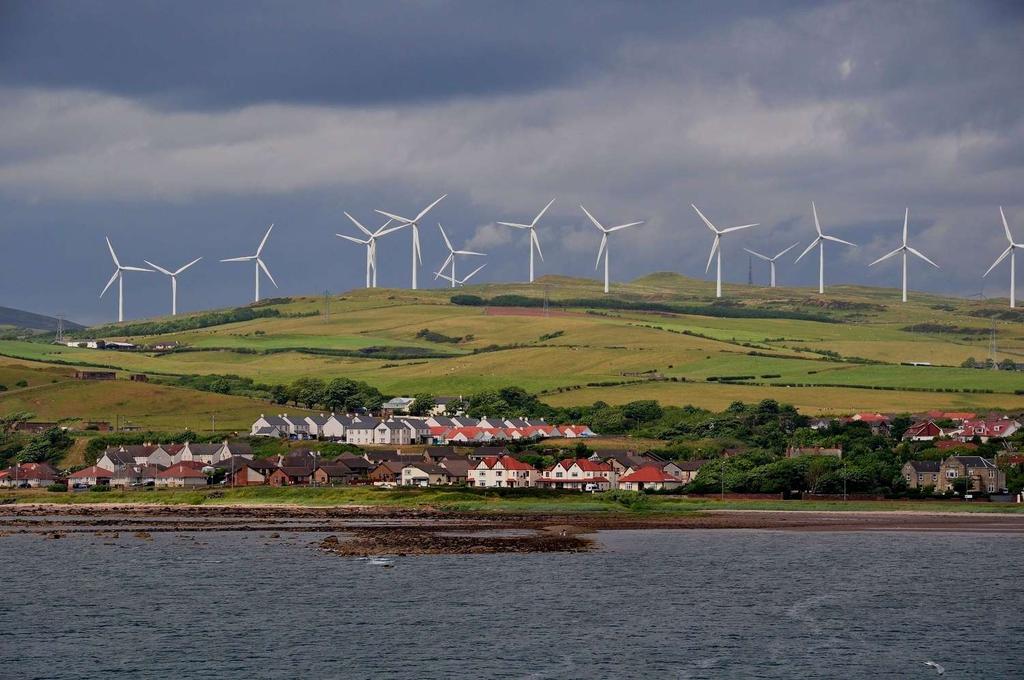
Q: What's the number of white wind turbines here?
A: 15